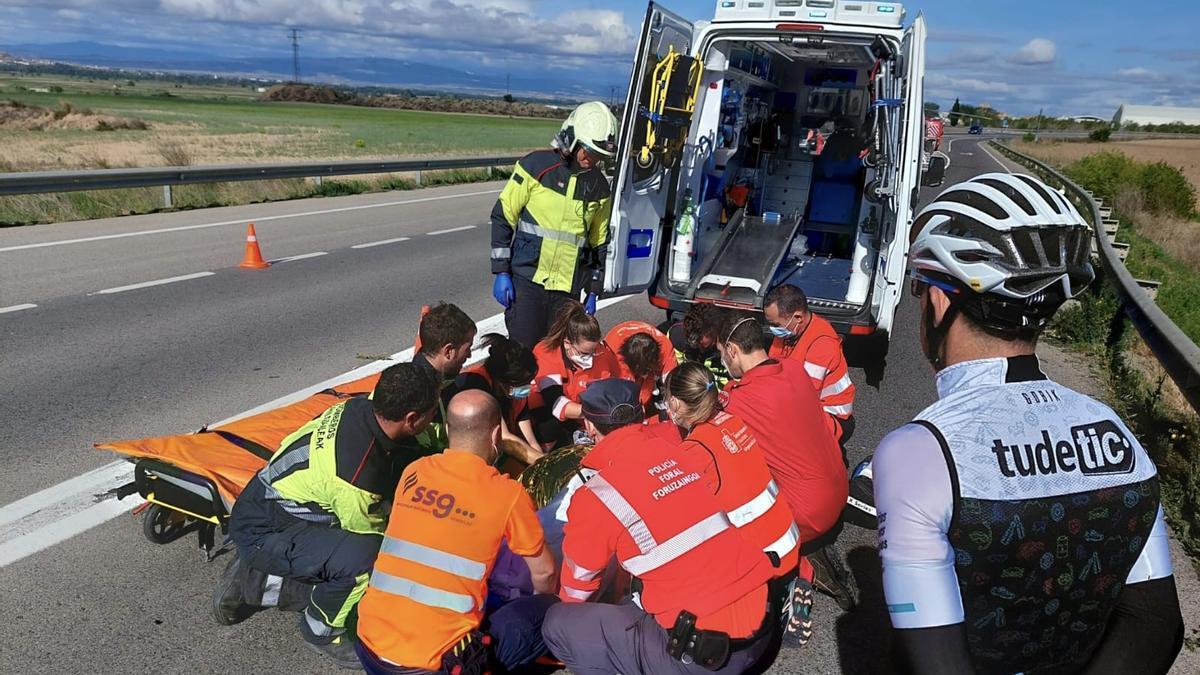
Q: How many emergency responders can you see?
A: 12